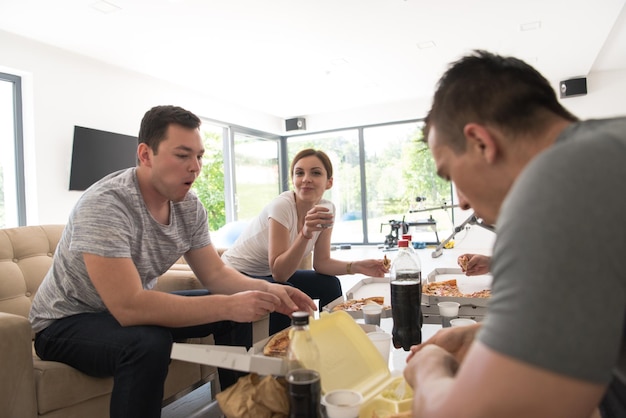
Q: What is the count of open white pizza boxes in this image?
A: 3